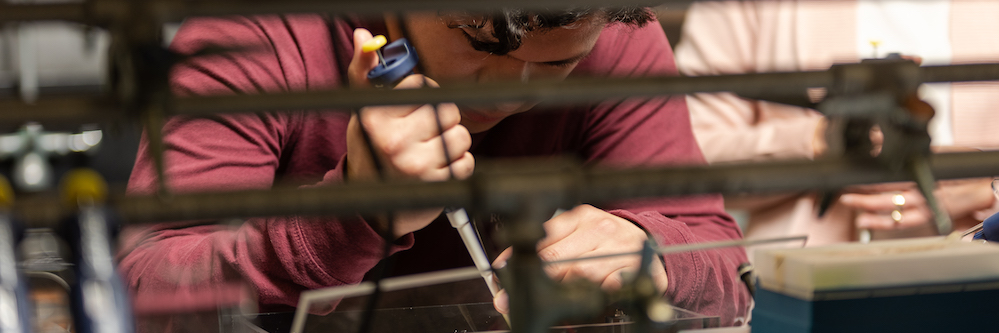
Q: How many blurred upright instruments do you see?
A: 2